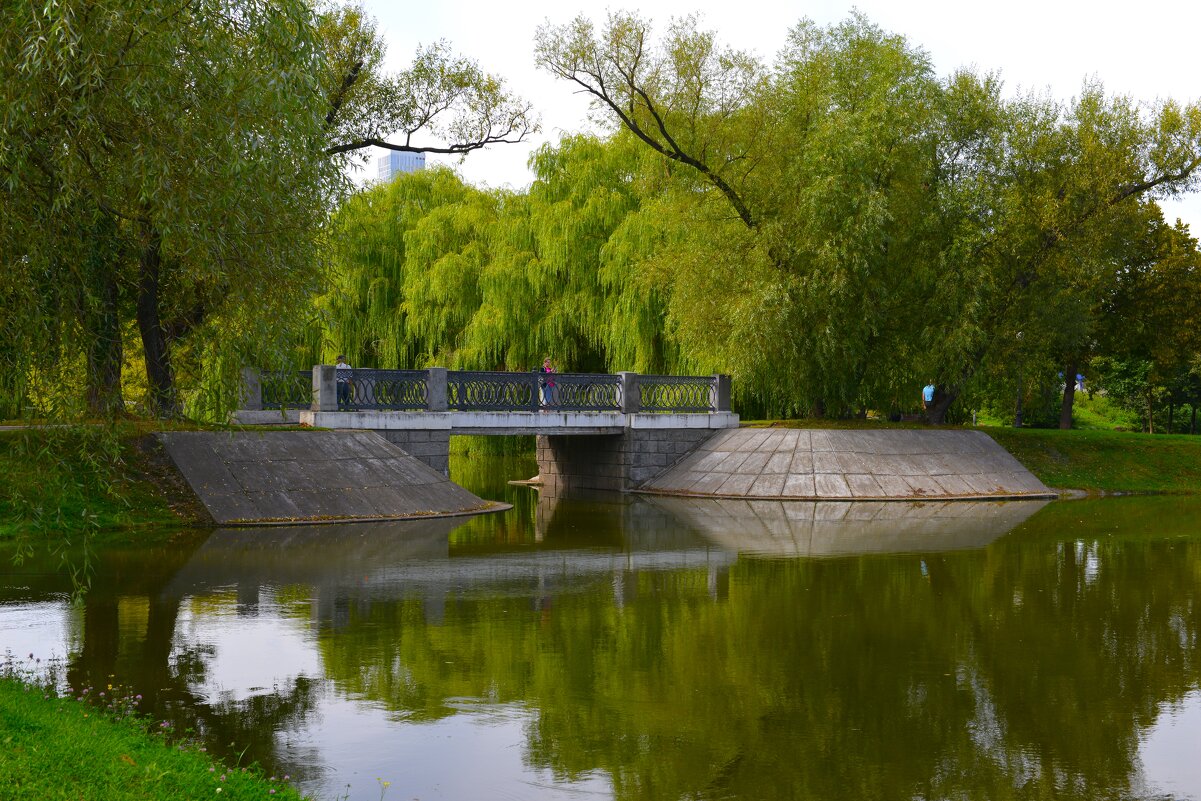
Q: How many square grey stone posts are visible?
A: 5